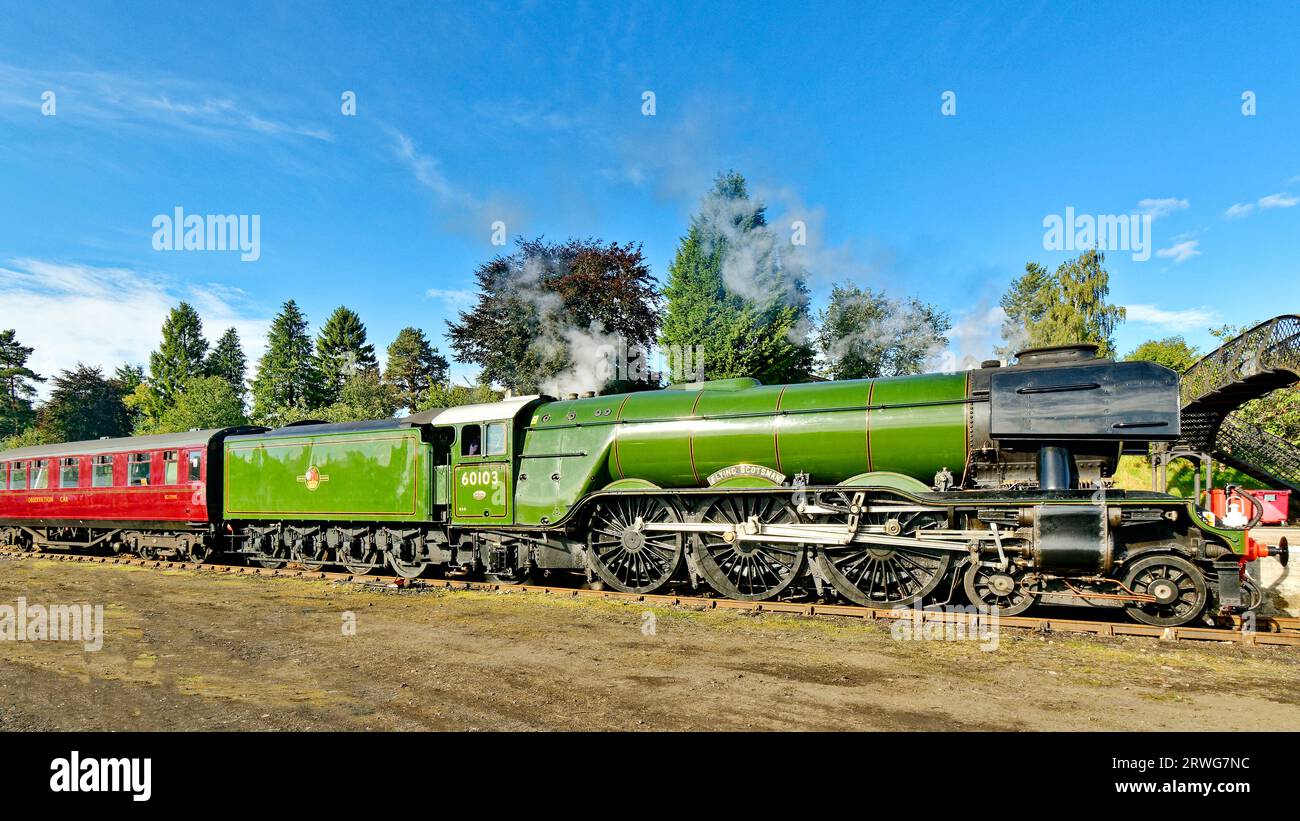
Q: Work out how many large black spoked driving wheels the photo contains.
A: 3